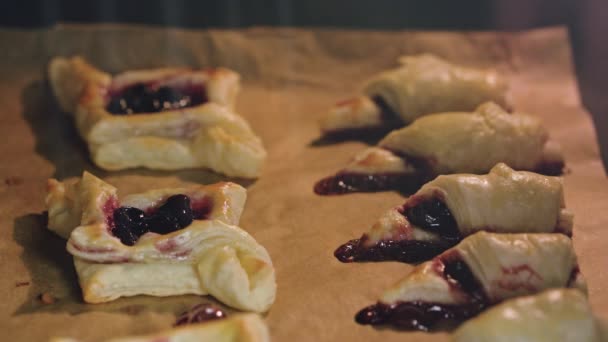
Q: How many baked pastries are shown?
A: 8